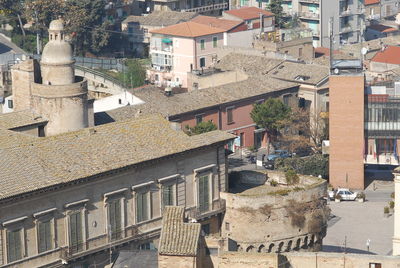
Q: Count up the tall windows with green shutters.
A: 7